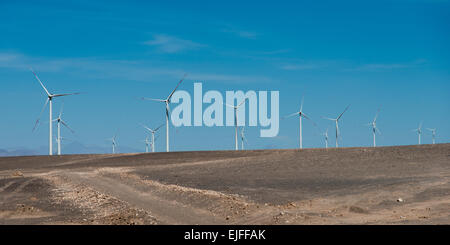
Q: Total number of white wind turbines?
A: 14